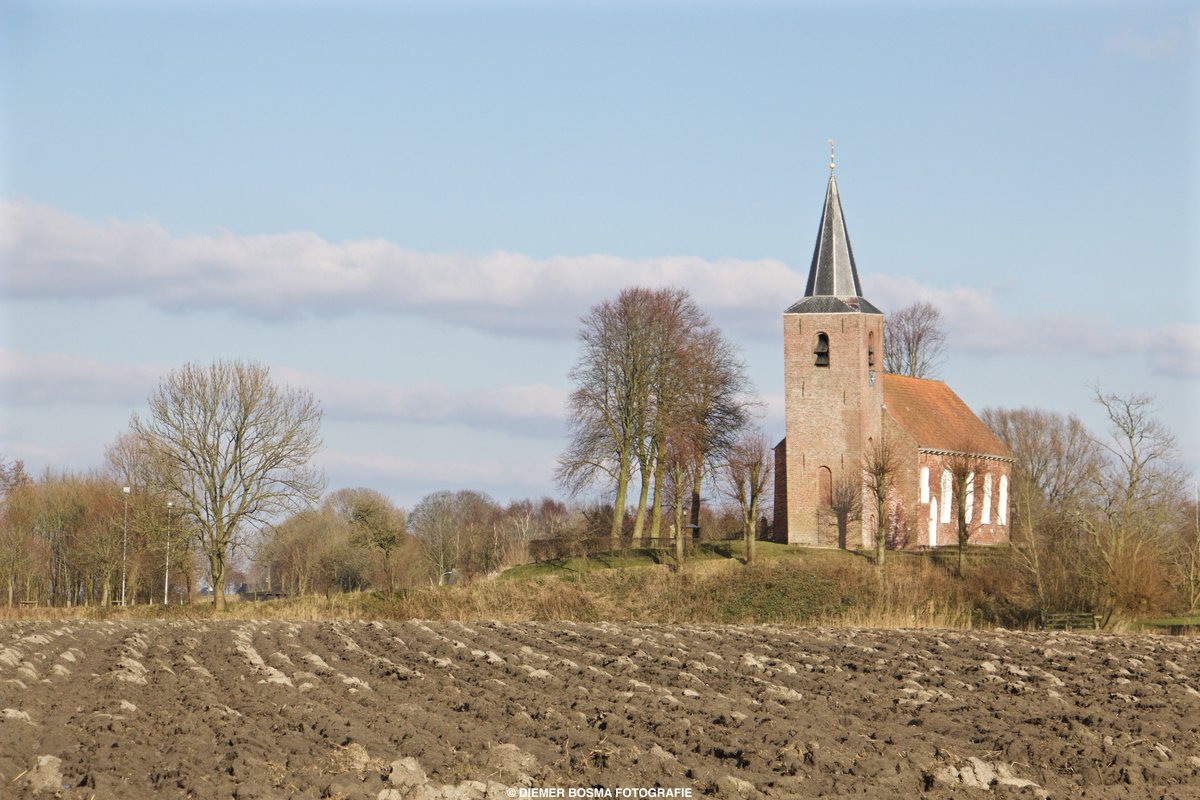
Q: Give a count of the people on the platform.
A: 0